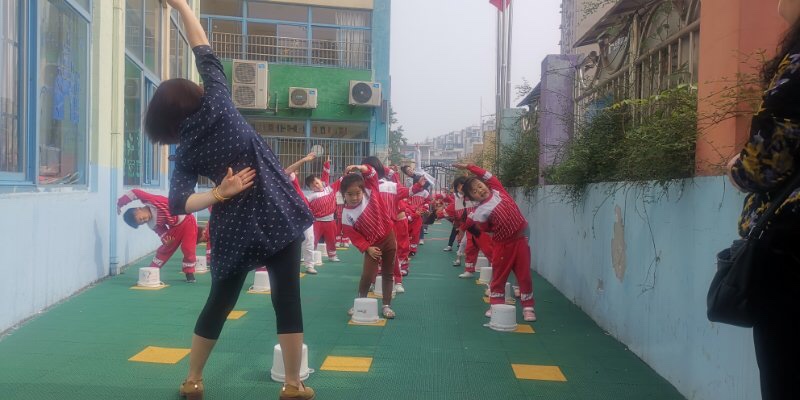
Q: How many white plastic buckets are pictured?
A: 12